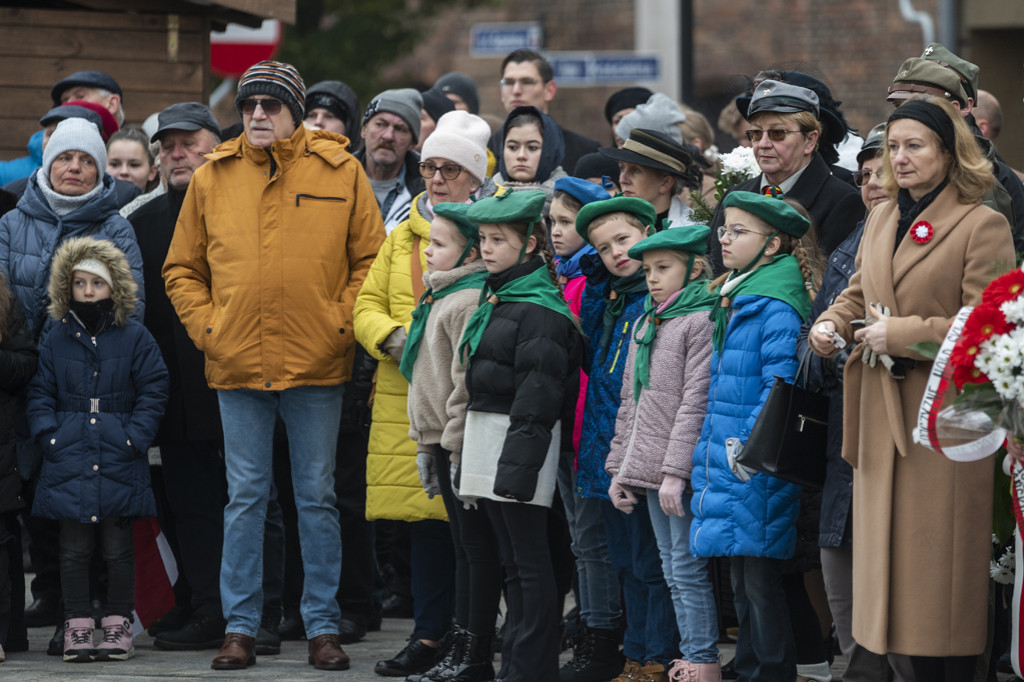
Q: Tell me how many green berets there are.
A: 5